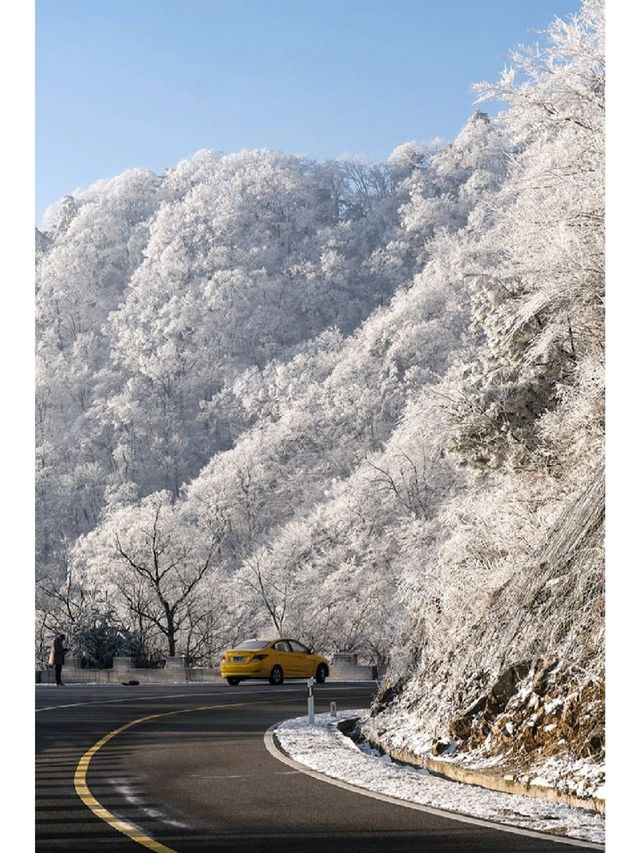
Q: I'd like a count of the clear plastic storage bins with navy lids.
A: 0